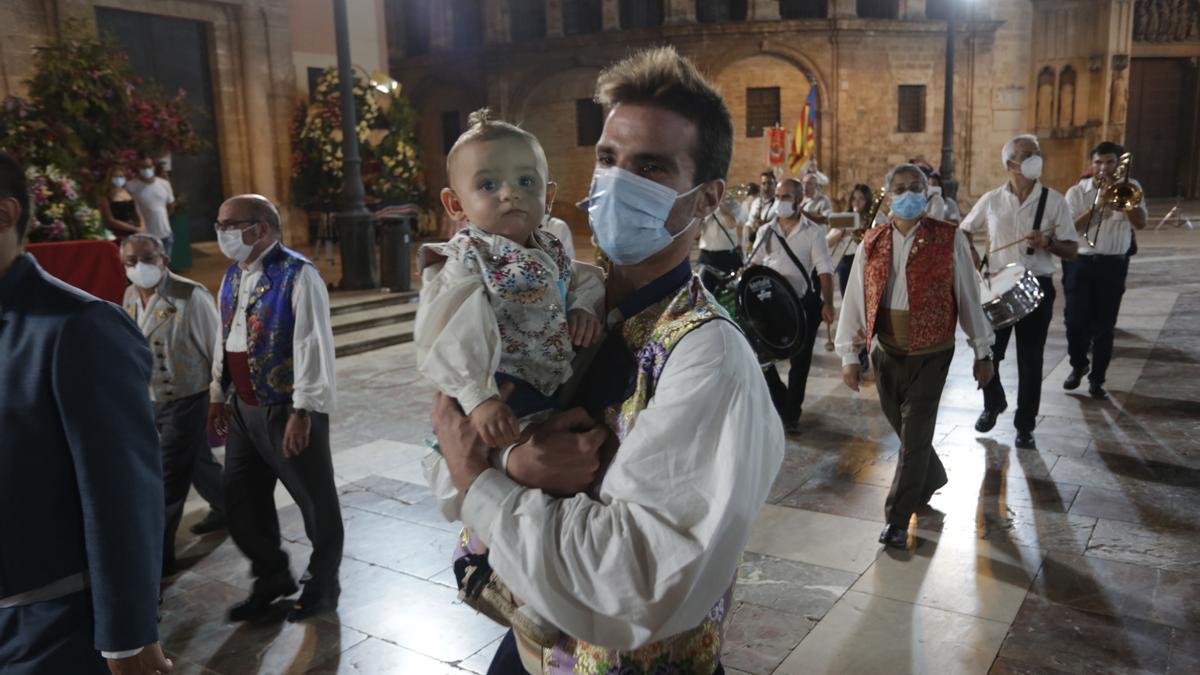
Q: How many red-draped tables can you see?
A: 1